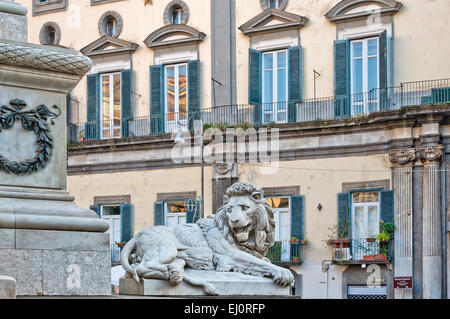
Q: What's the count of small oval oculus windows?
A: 4